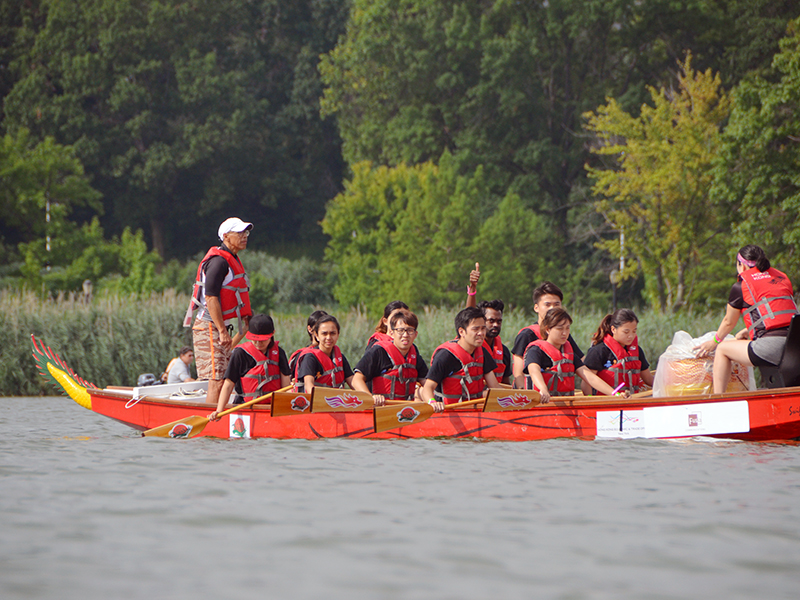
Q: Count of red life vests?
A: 12